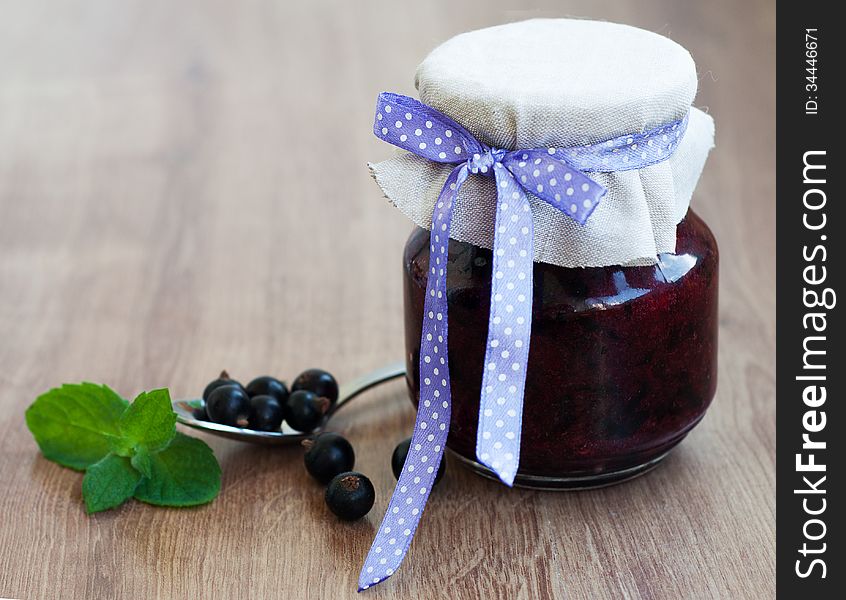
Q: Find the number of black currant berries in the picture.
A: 9